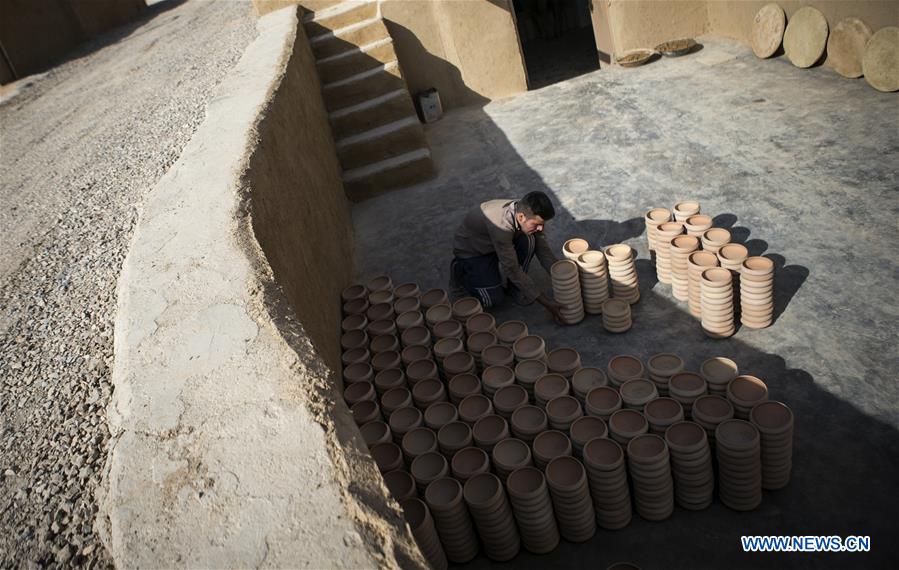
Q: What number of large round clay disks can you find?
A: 4